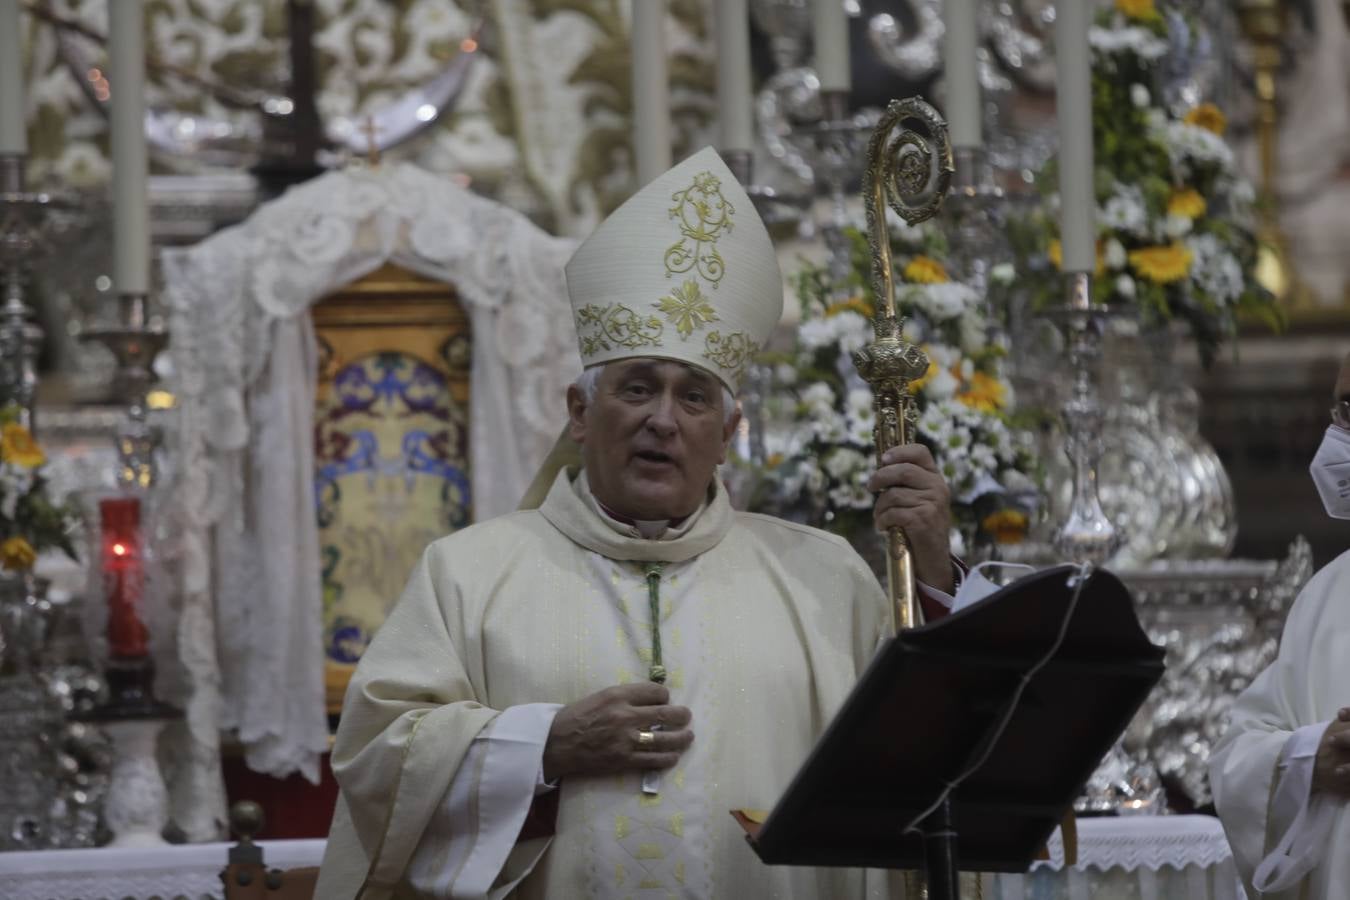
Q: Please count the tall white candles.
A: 7